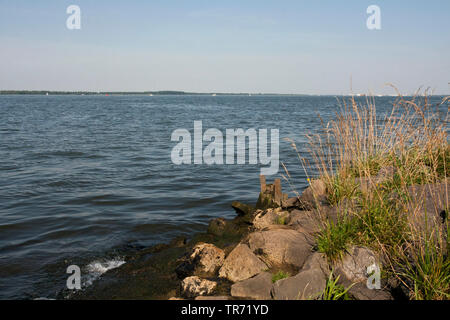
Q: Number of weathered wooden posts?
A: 2